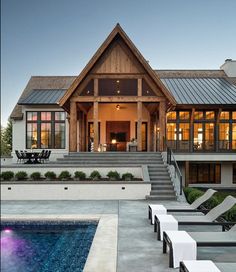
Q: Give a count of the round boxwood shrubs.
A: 9